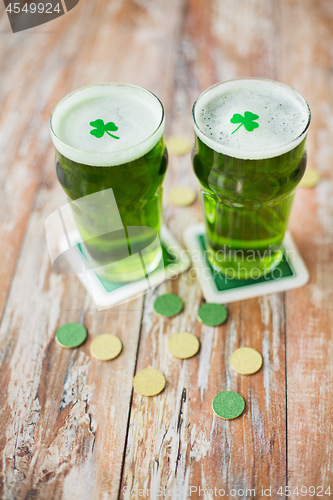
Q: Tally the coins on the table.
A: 11